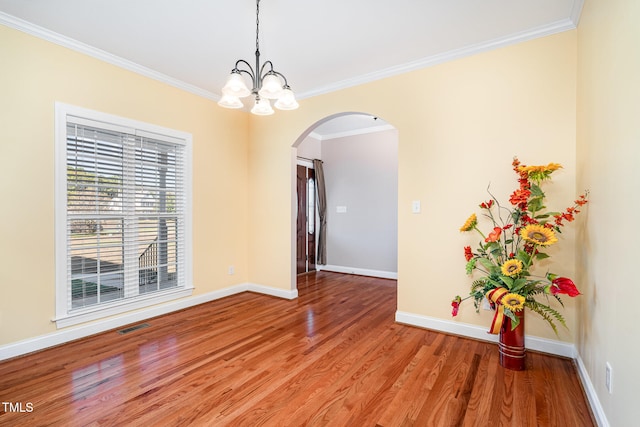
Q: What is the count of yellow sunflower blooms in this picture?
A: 5